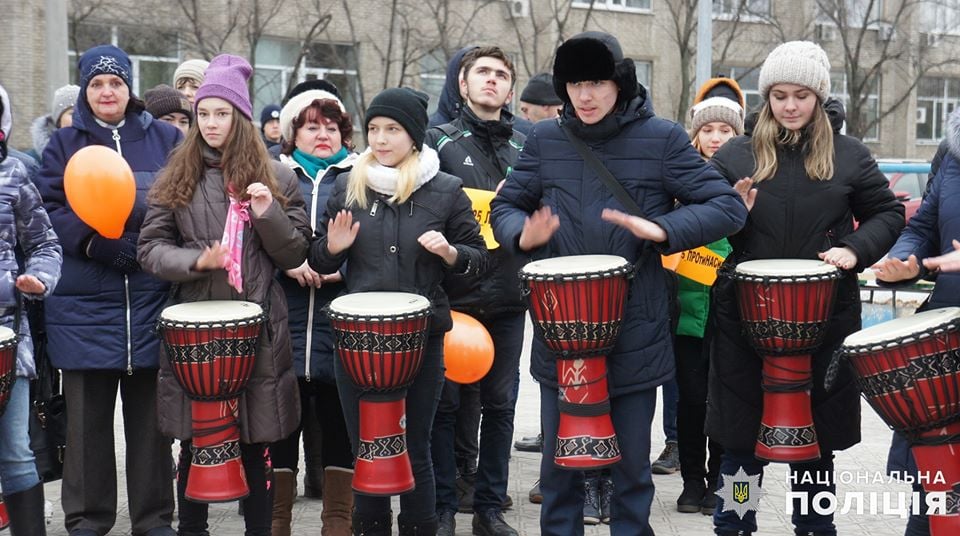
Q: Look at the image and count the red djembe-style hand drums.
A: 6